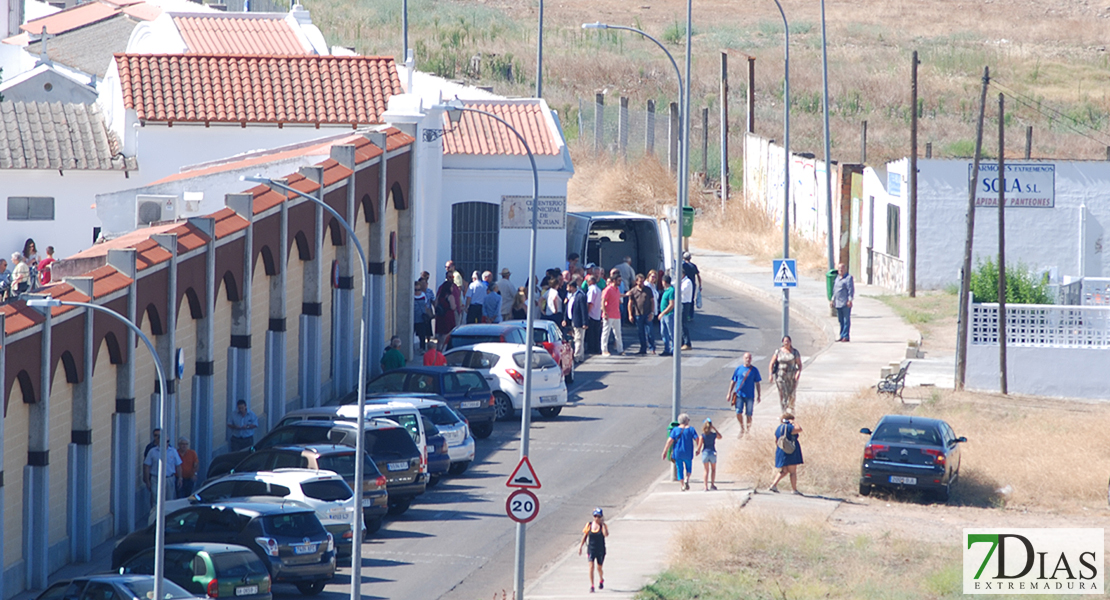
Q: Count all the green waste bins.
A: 3